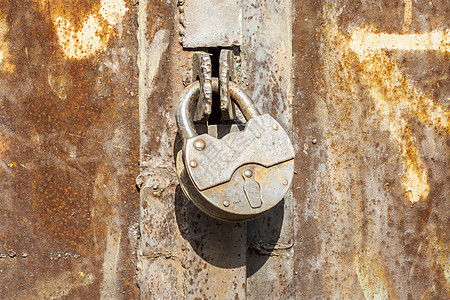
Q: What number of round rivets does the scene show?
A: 7